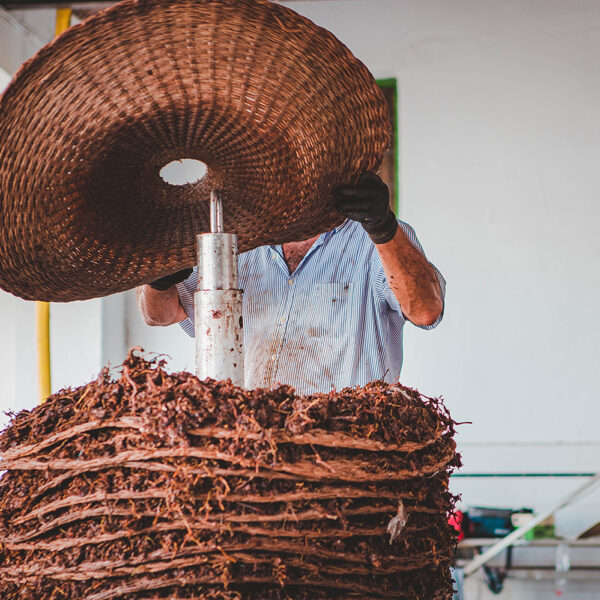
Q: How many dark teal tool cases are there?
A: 1